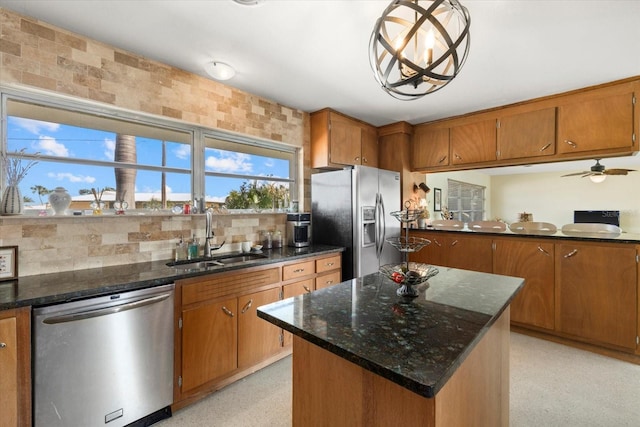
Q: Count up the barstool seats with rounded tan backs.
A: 4